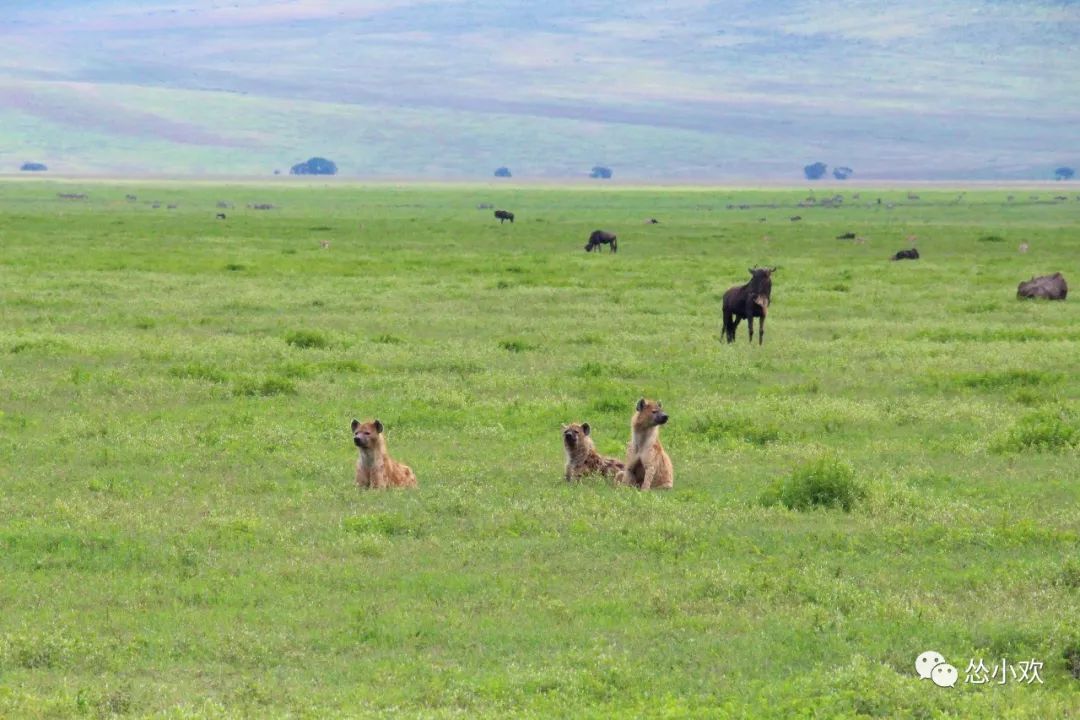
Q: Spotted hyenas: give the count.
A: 3